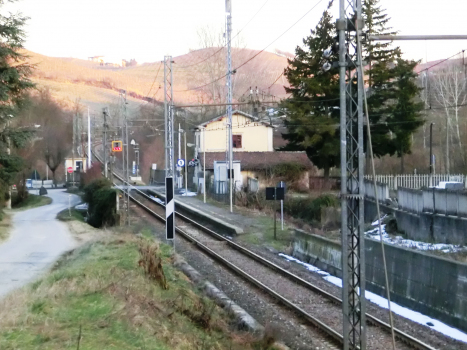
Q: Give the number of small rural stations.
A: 1